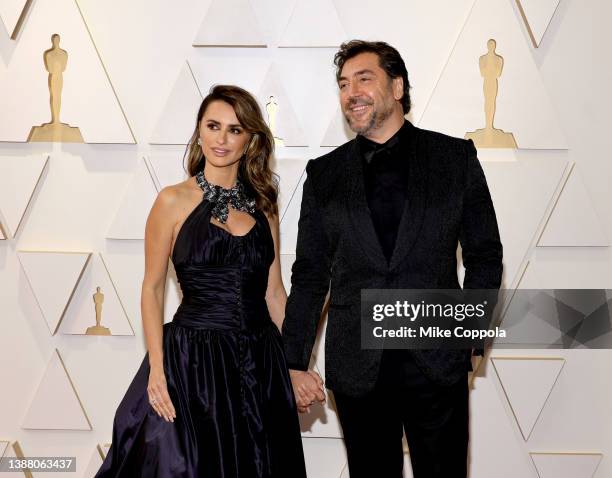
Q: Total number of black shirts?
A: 1